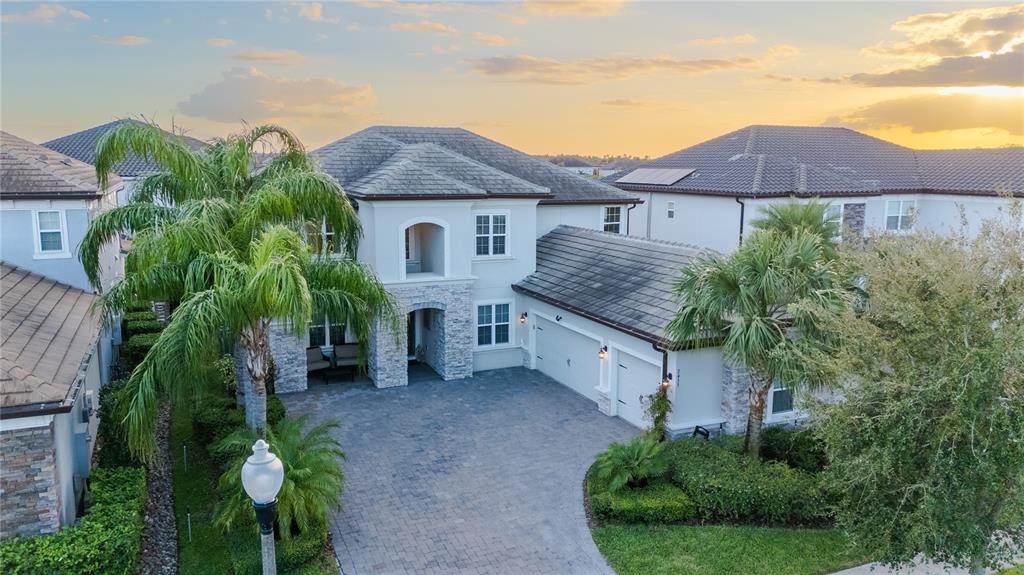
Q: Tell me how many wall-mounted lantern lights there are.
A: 3